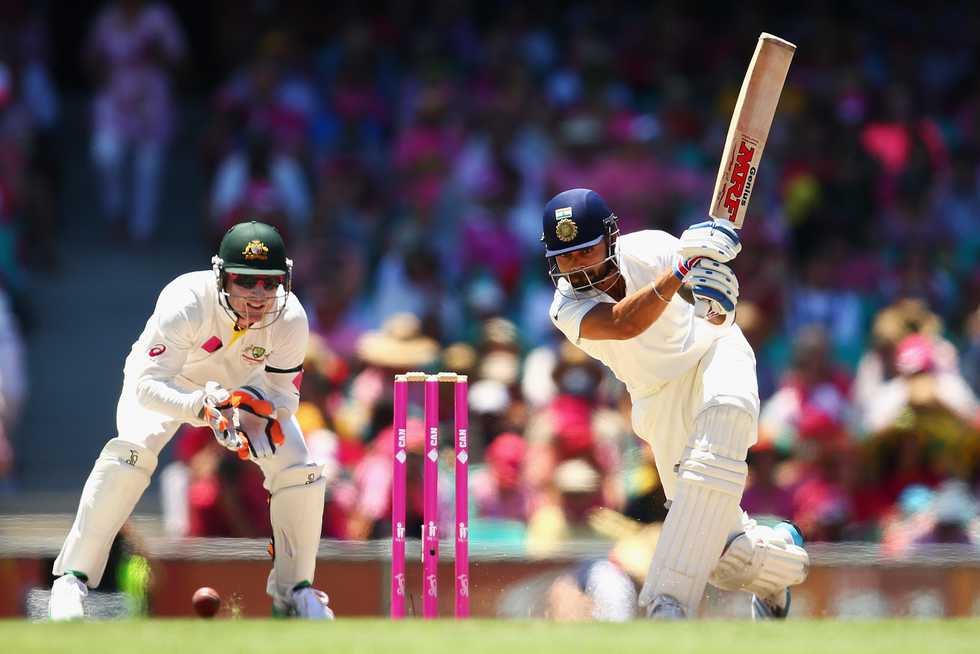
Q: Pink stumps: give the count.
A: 3